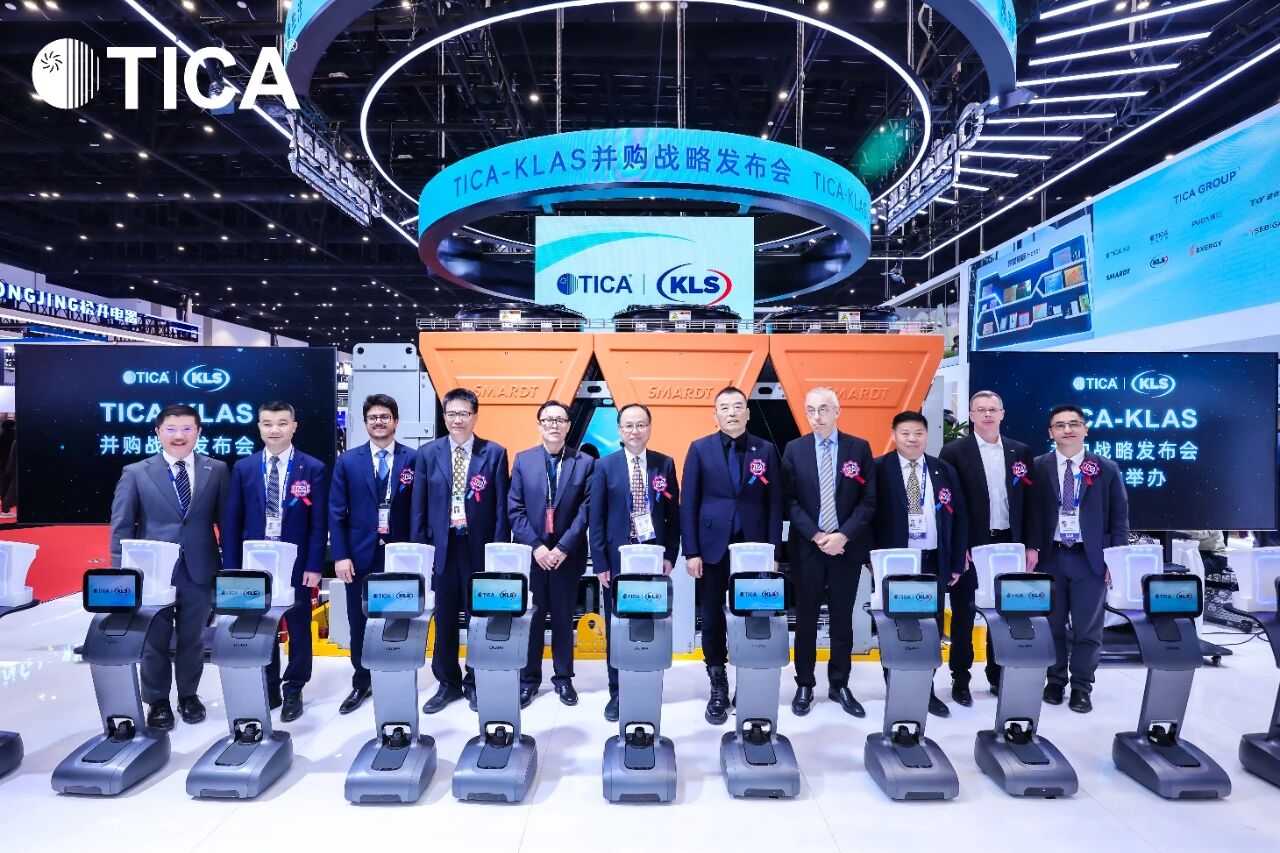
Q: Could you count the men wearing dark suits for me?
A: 11